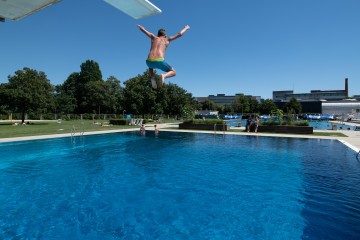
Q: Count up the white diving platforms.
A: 2